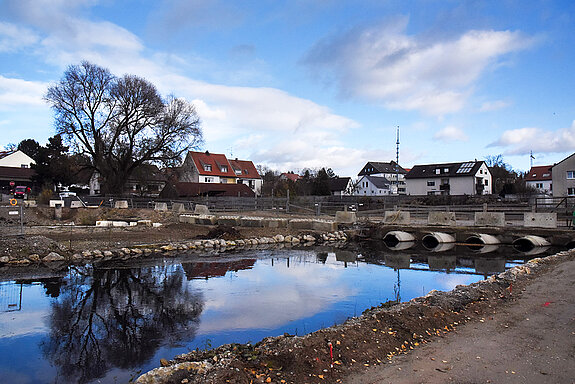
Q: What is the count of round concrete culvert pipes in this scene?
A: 4